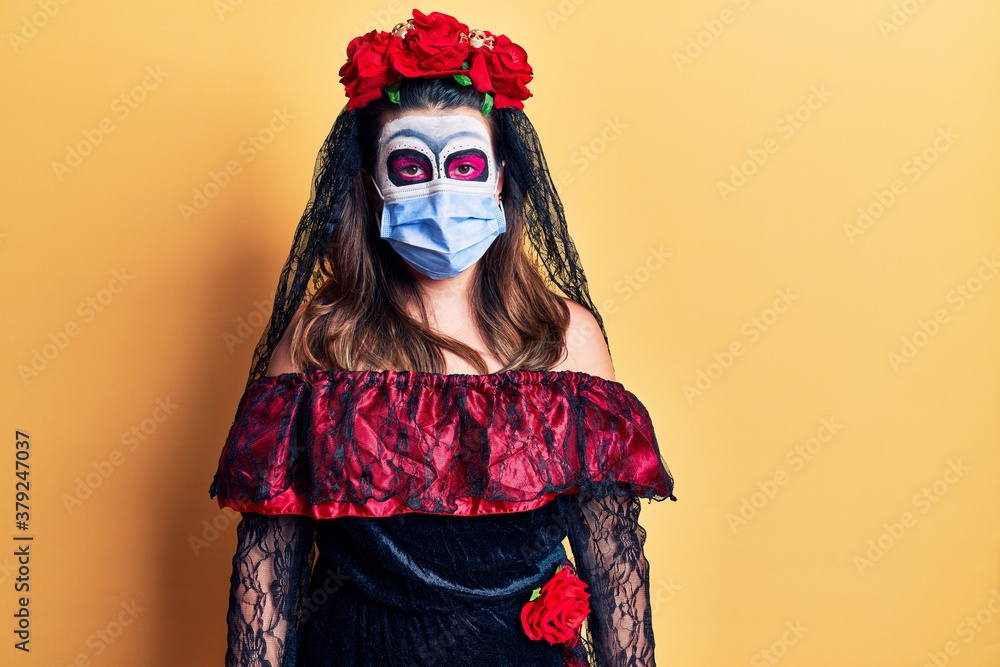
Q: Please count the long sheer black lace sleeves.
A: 2